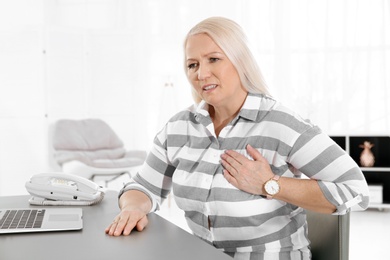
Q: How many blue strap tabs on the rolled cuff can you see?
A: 0